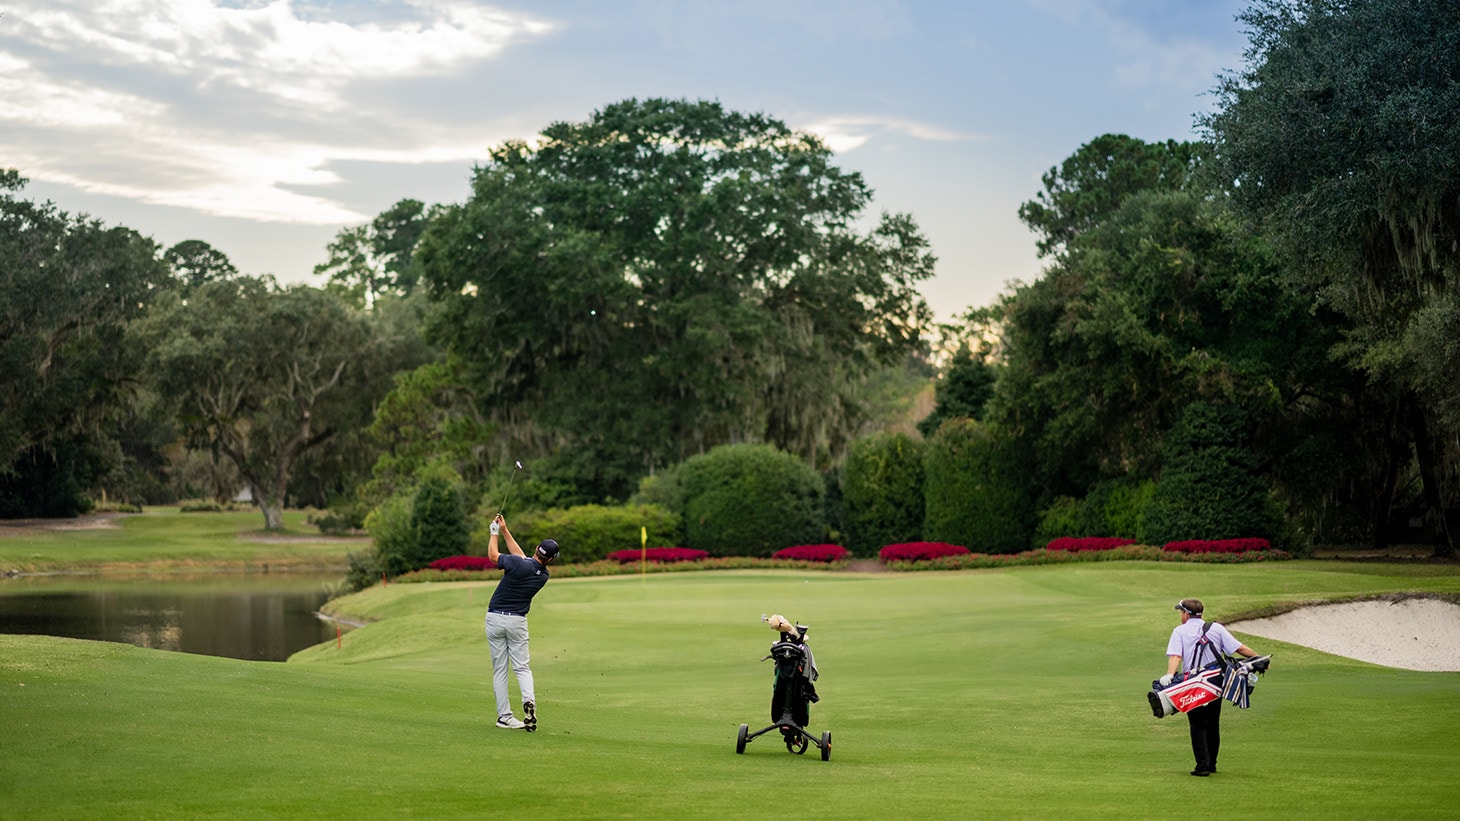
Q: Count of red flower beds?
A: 6